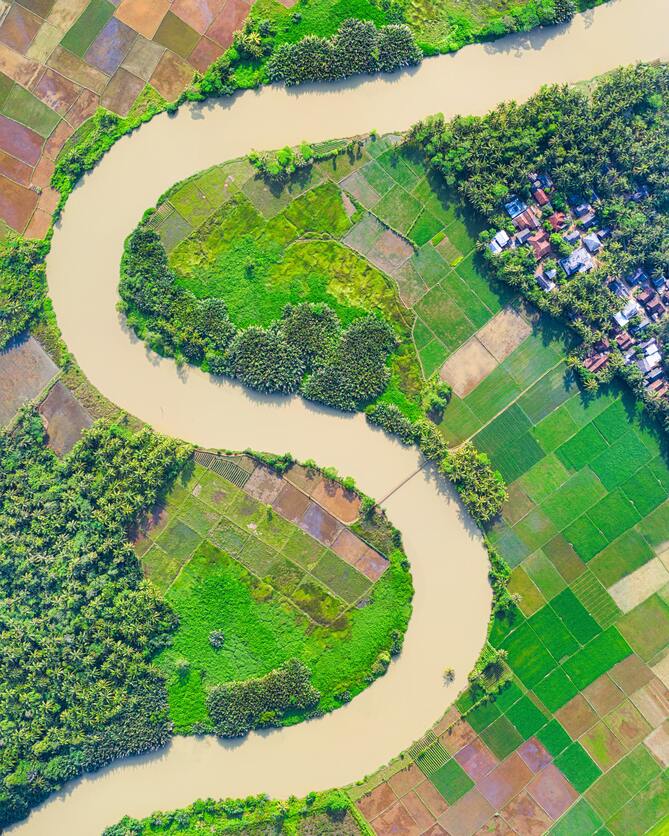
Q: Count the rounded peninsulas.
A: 2